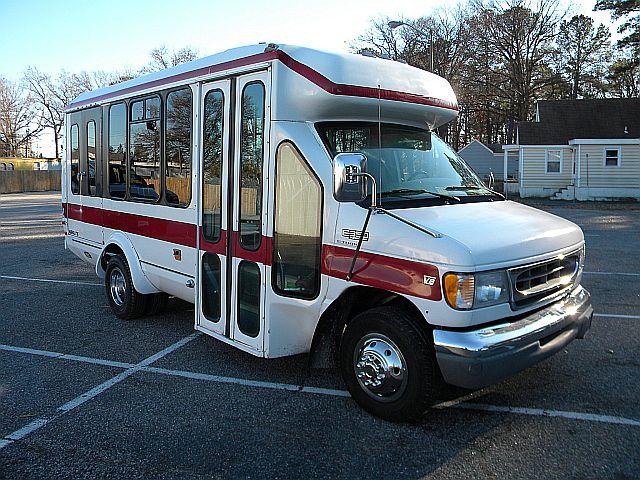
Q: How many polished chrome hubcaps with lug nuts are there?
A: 2